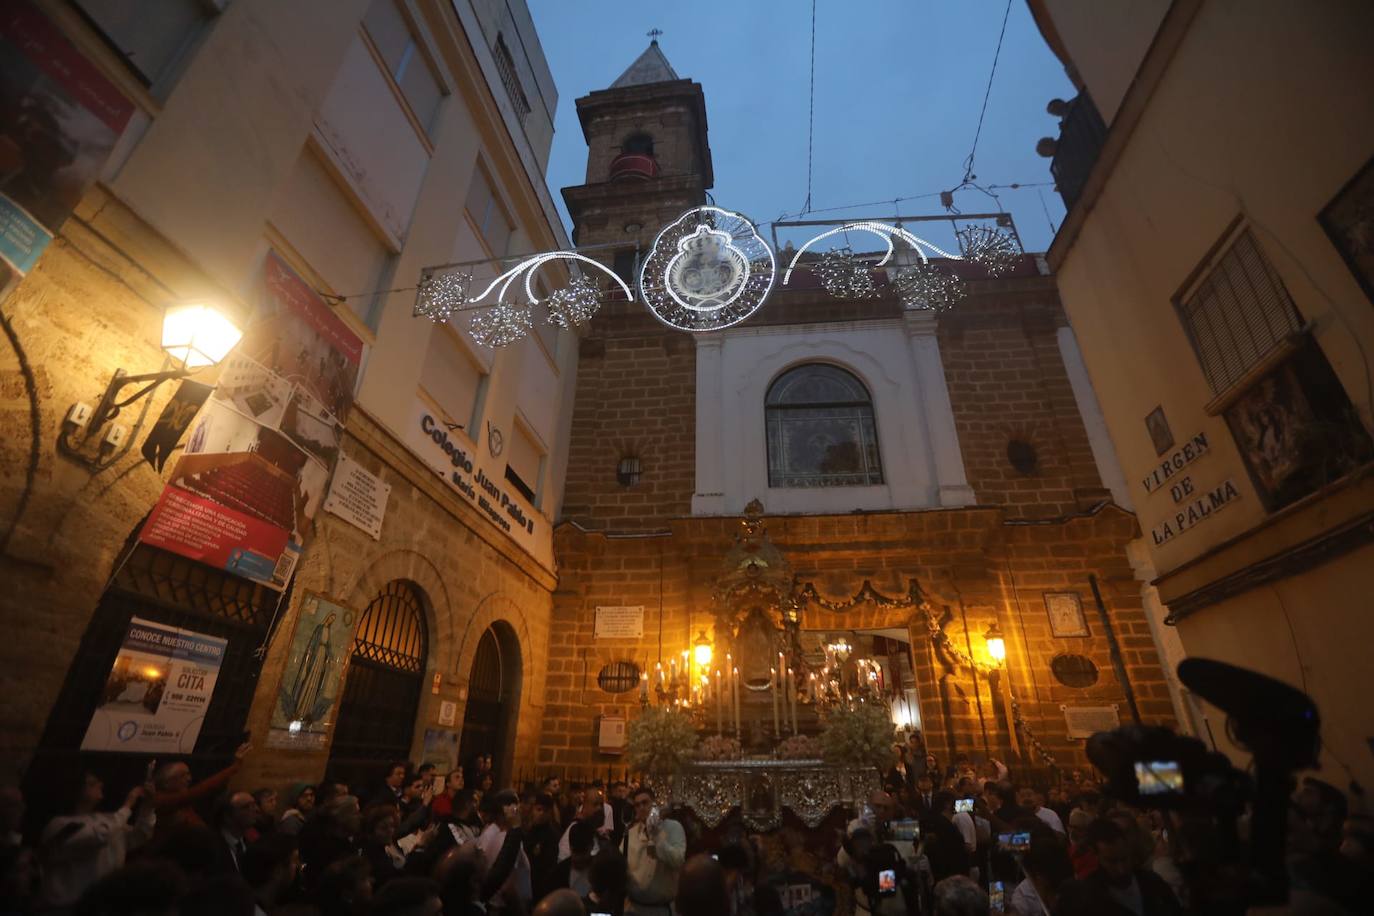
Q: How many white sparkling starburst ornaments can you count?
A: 6